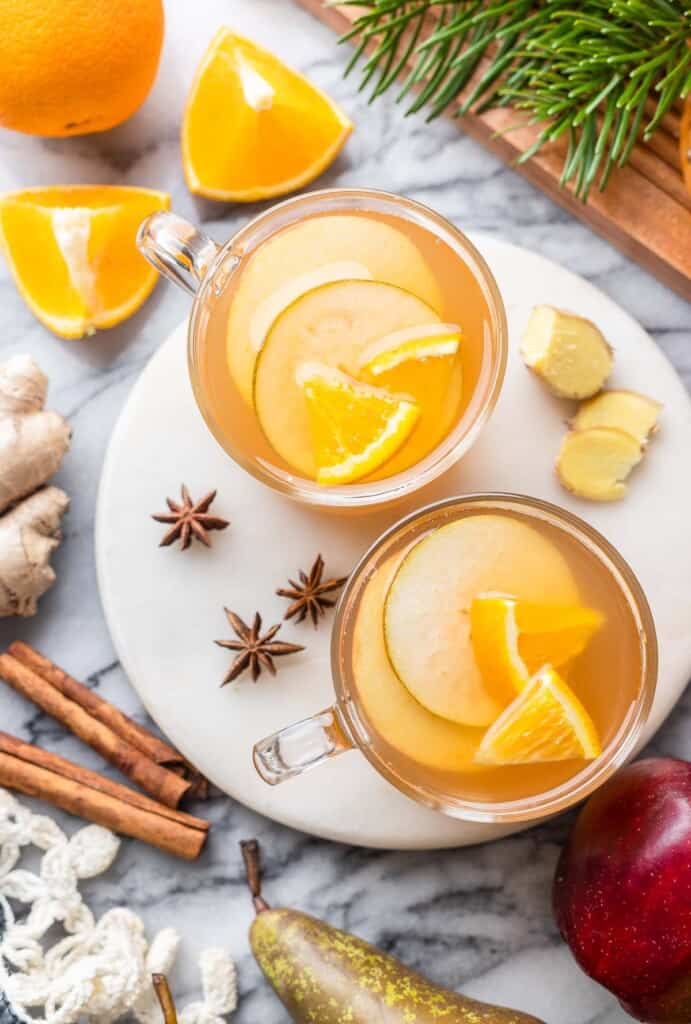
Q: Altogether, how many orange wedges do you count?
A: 6